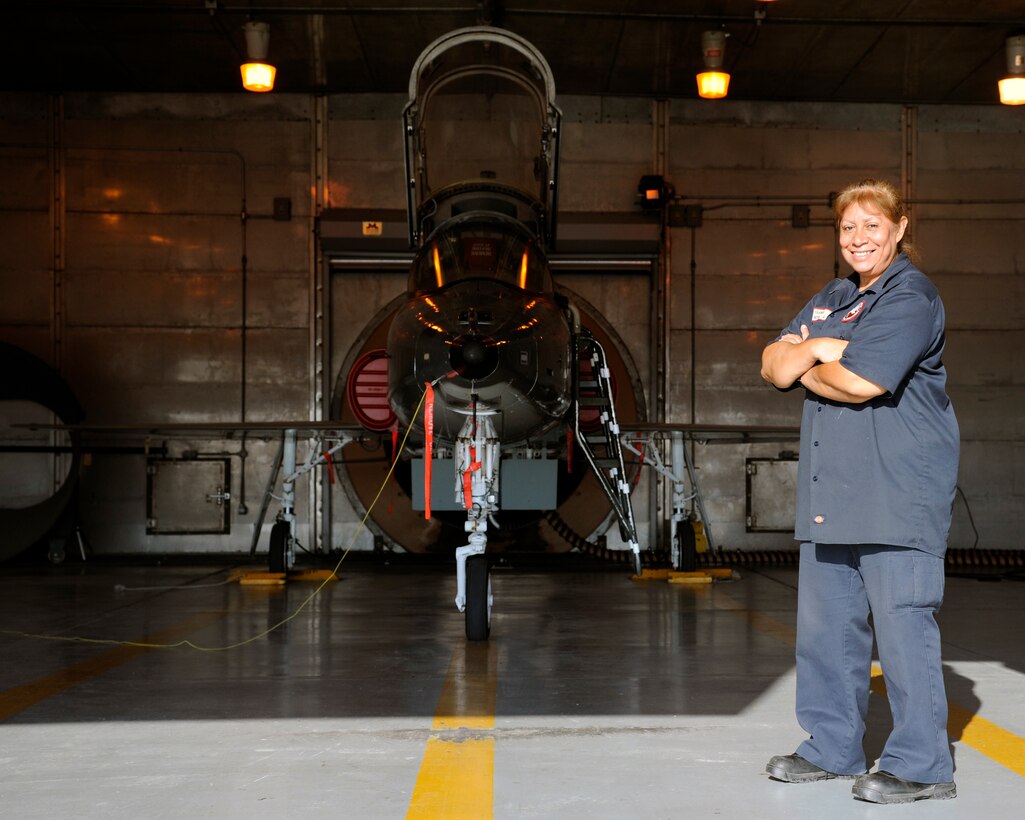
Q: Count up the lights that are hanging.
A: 3